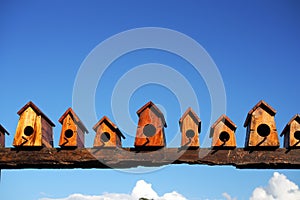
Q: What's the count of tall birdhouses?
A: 3